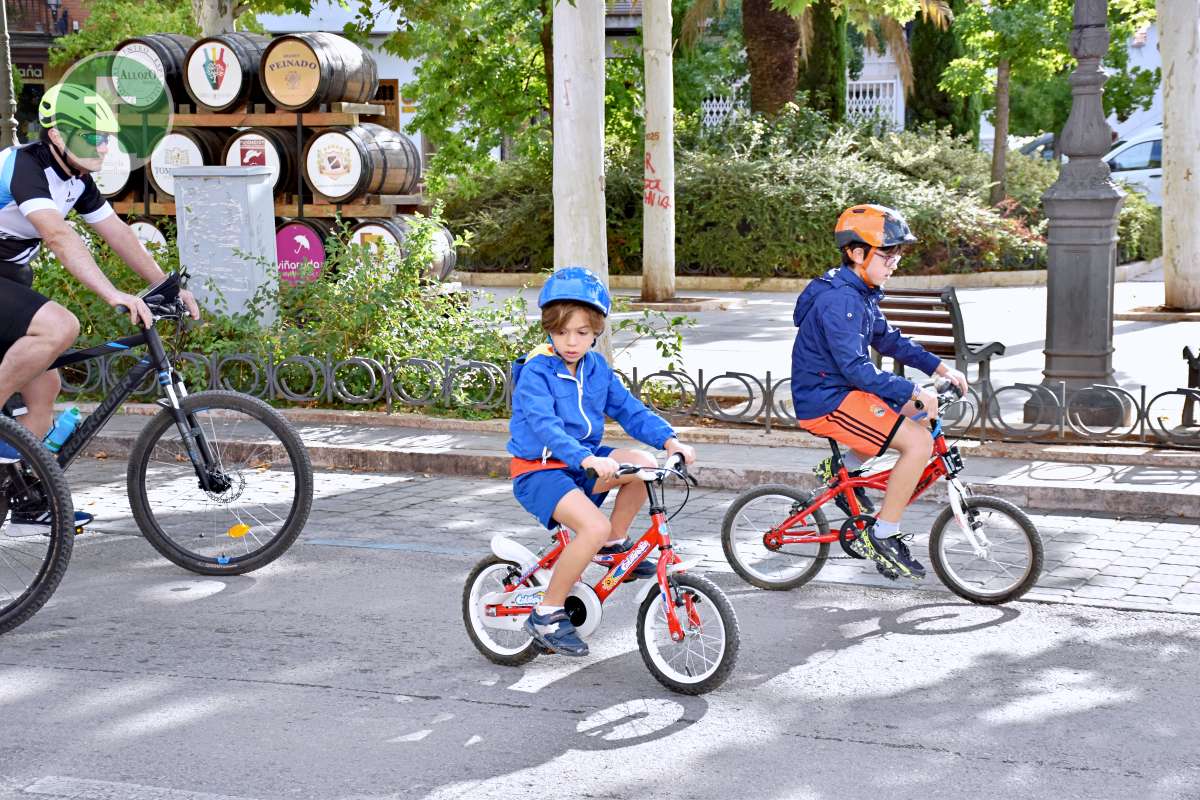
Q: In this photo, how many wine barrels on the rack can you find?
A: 10